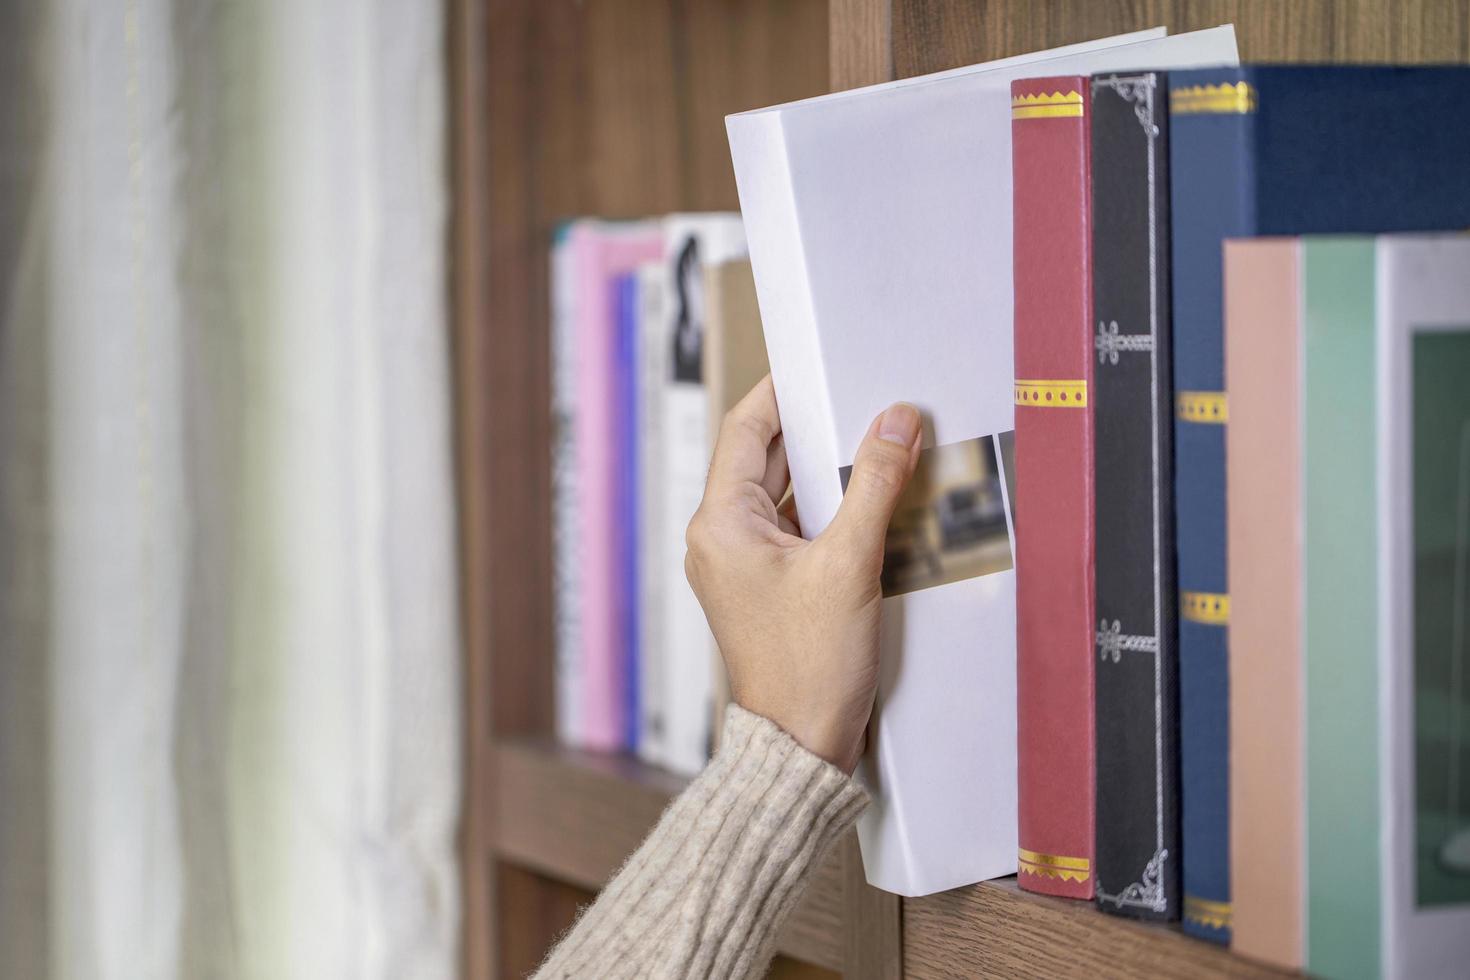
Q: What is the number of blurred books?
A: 6